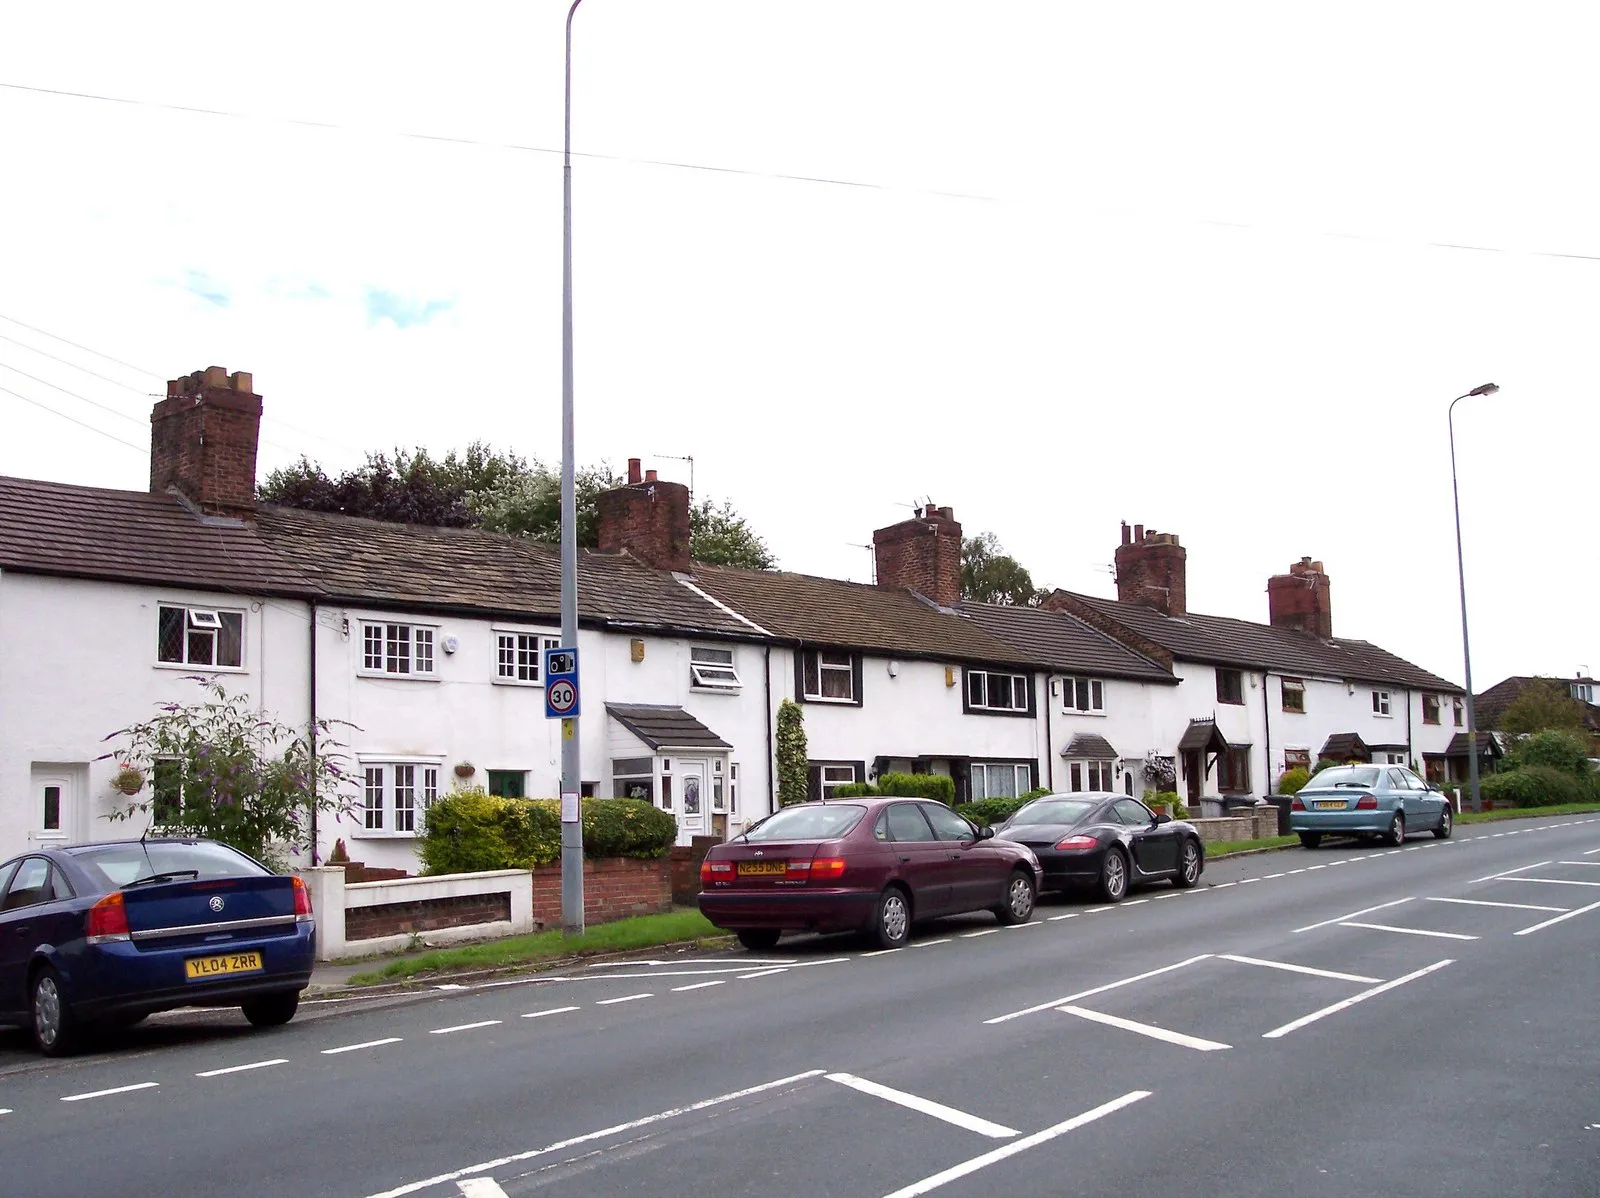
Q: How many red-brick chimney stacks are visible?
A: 5